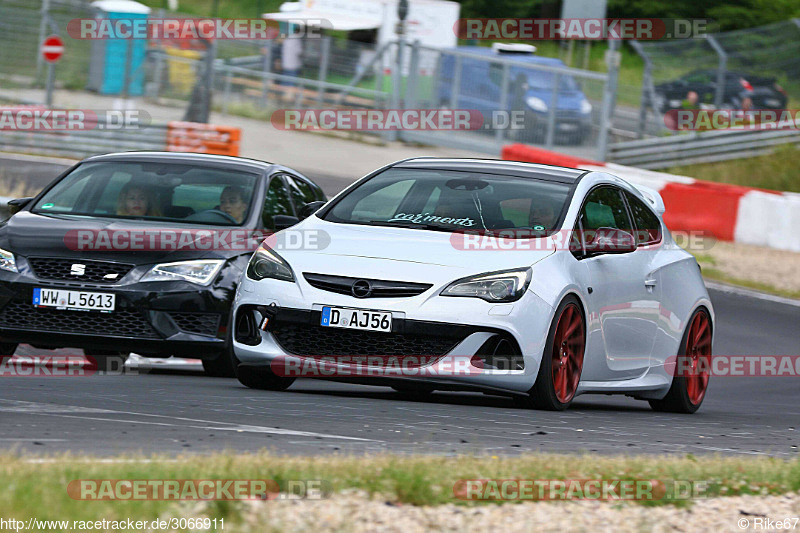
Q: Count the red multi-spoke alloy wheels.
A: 2